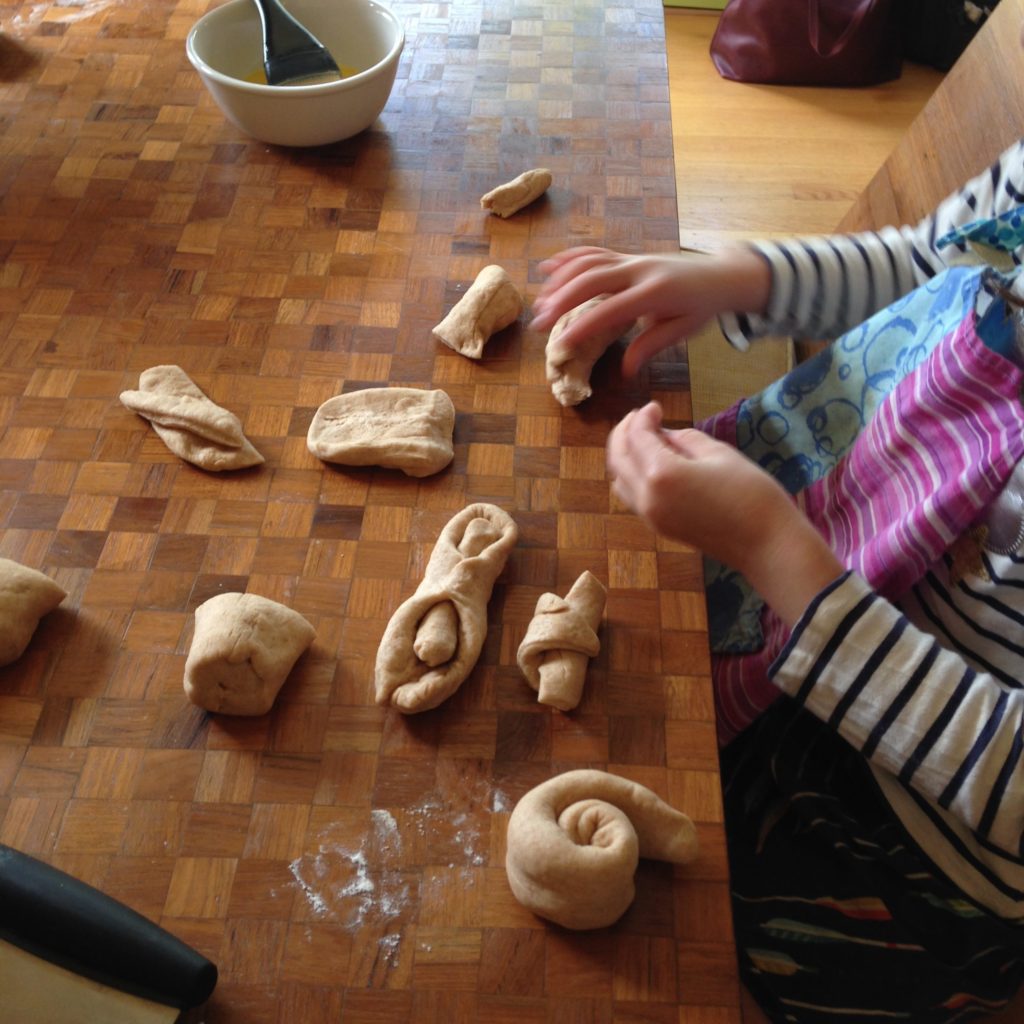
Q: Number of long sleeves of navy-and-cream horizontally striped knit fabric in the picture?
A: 2